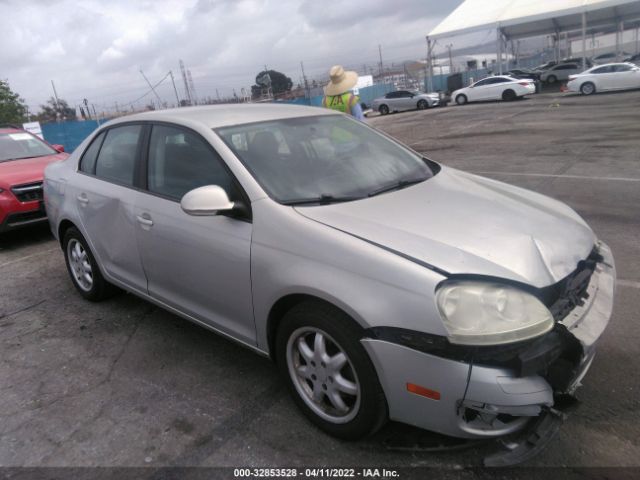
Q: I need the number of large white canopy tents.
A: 1